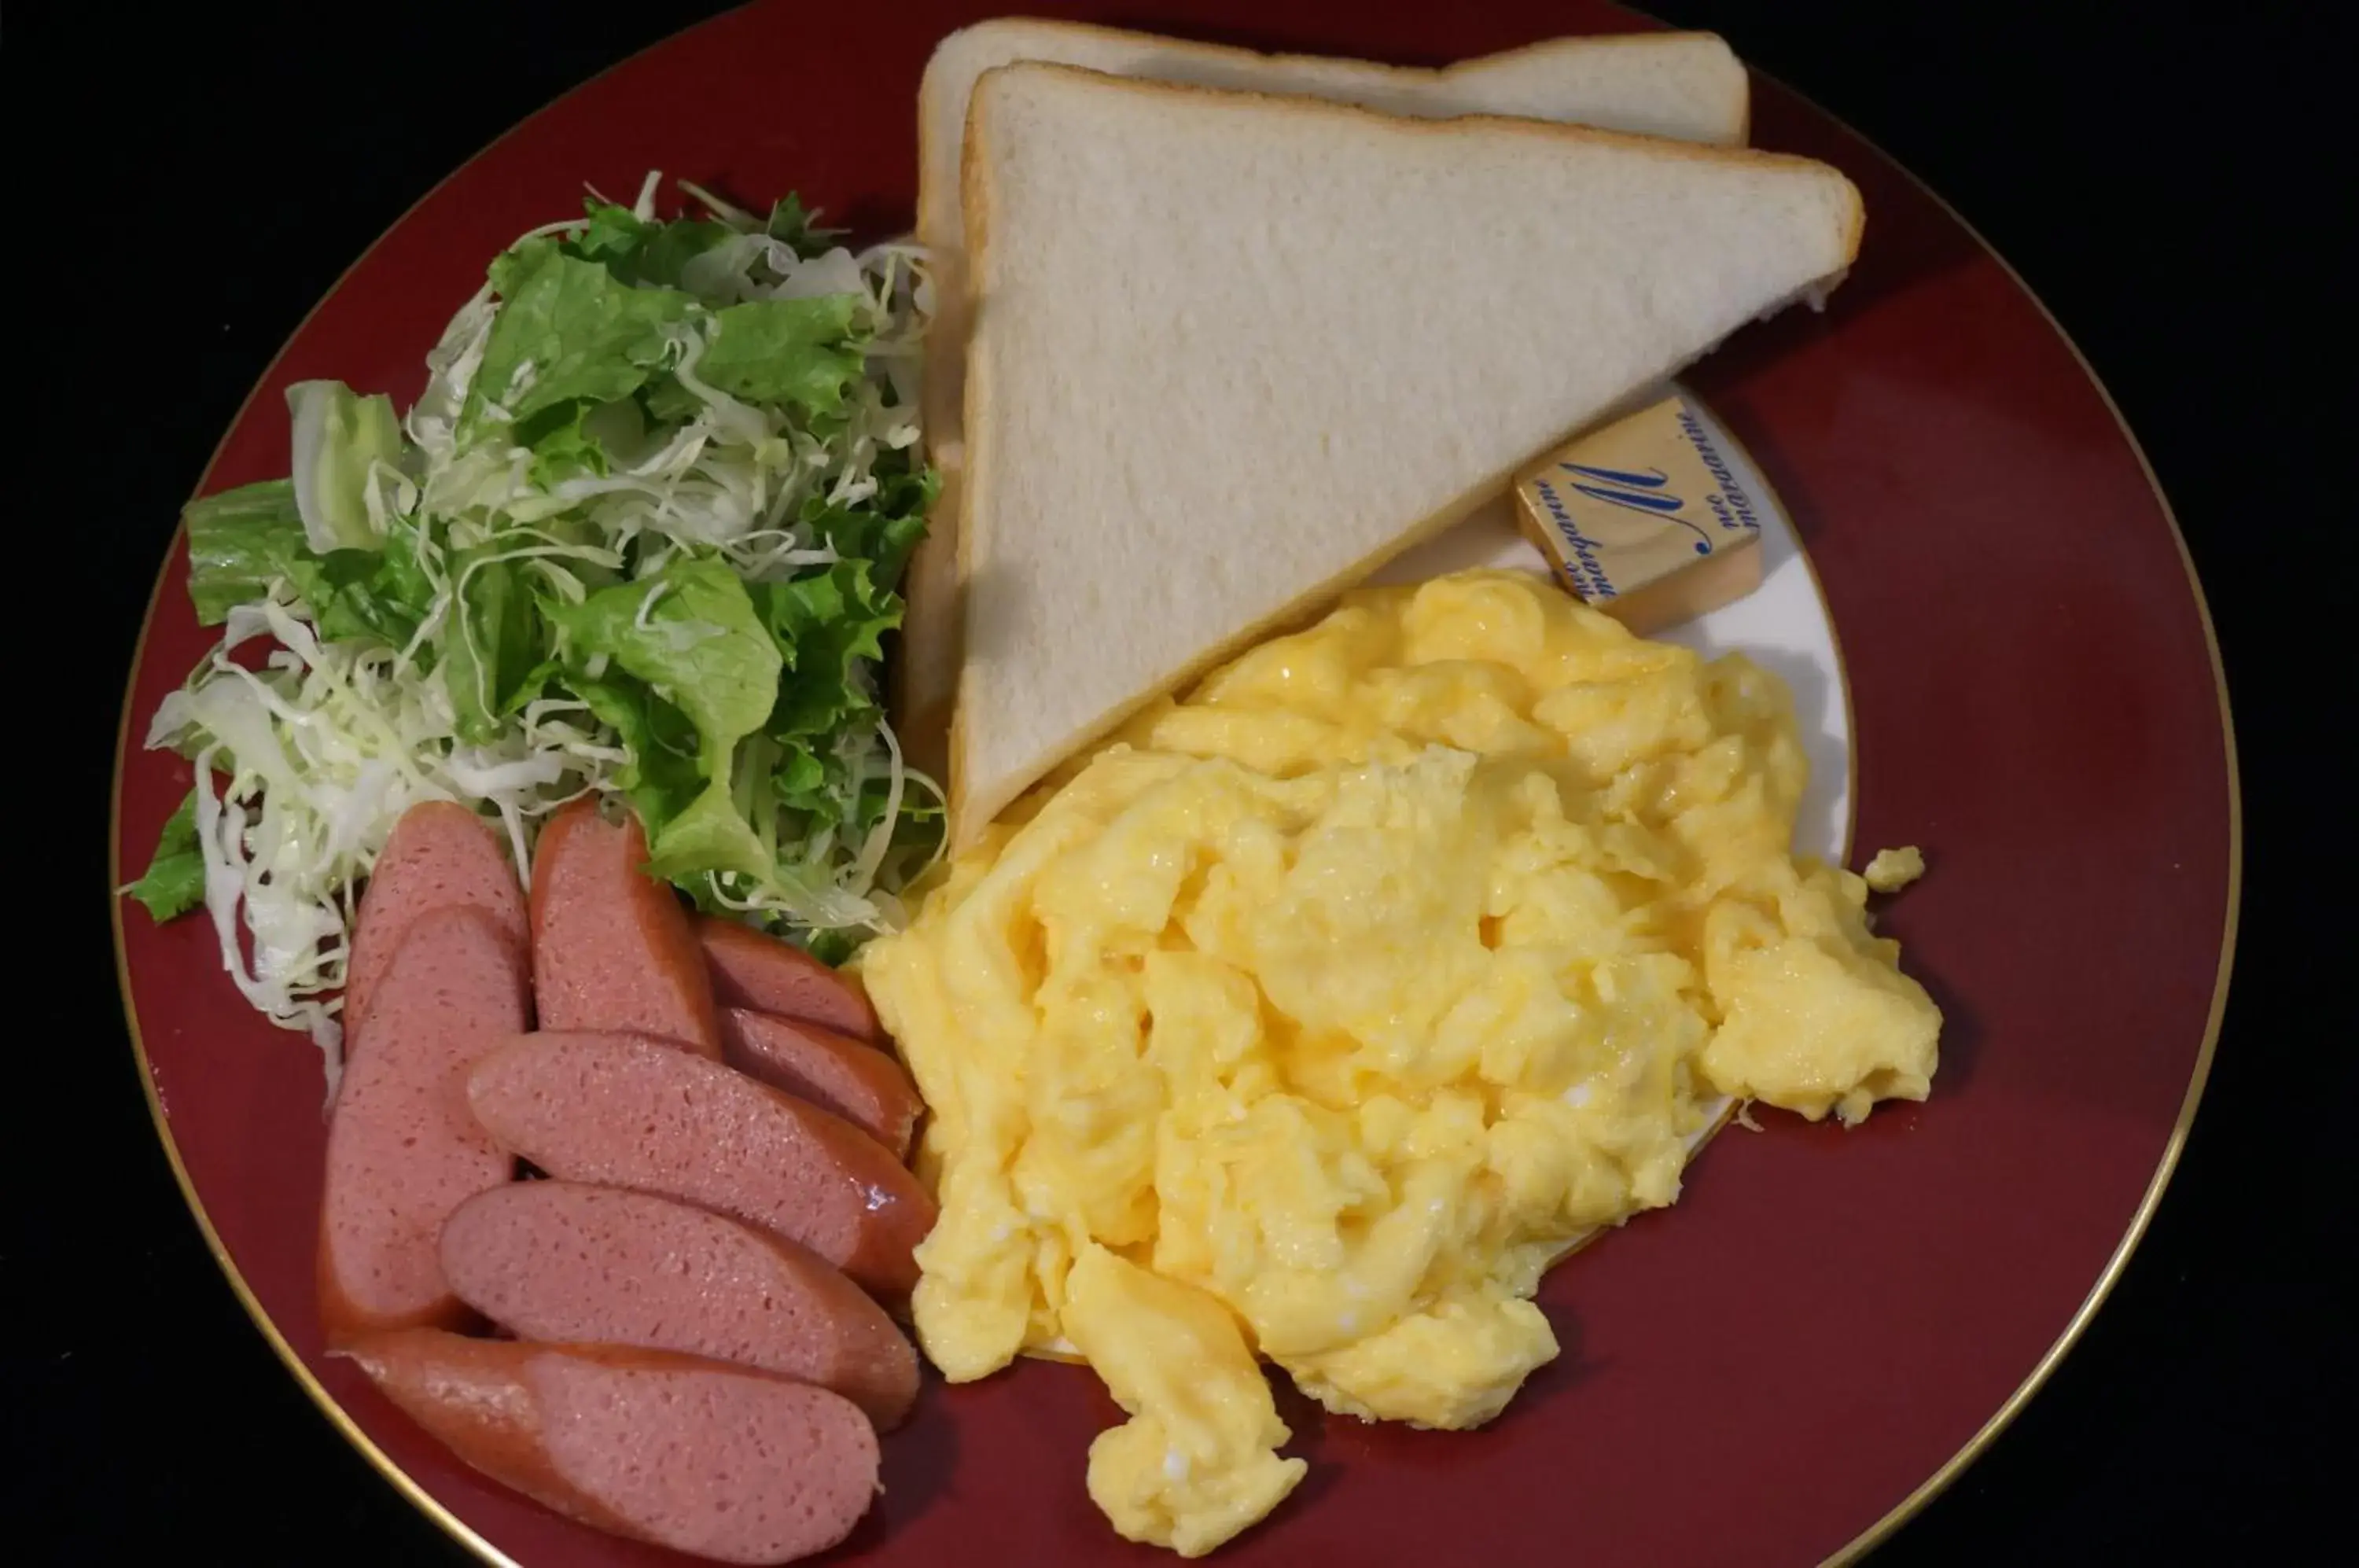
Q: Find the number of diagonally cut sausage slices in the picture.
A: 8